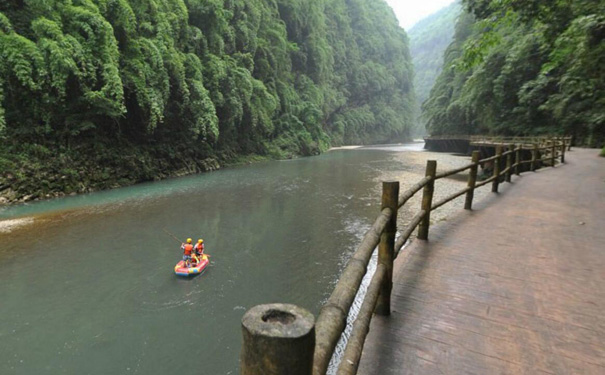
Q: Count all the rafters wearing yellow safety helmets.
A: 2